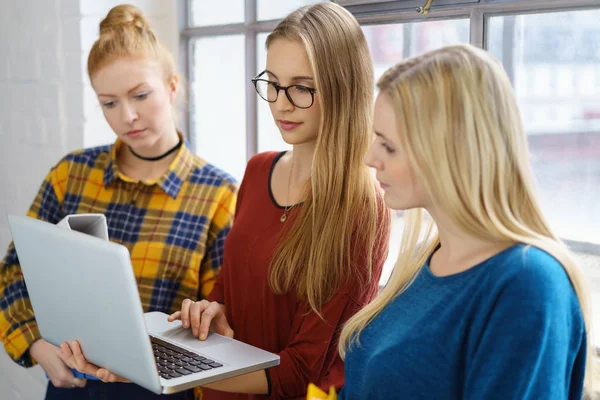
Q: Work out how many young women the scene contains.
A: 3